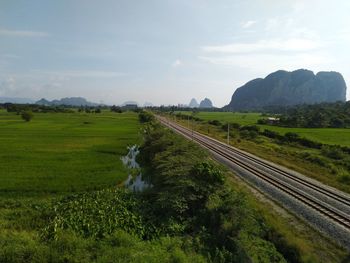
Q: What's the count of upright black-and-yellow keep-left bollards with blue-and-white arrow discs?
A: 0